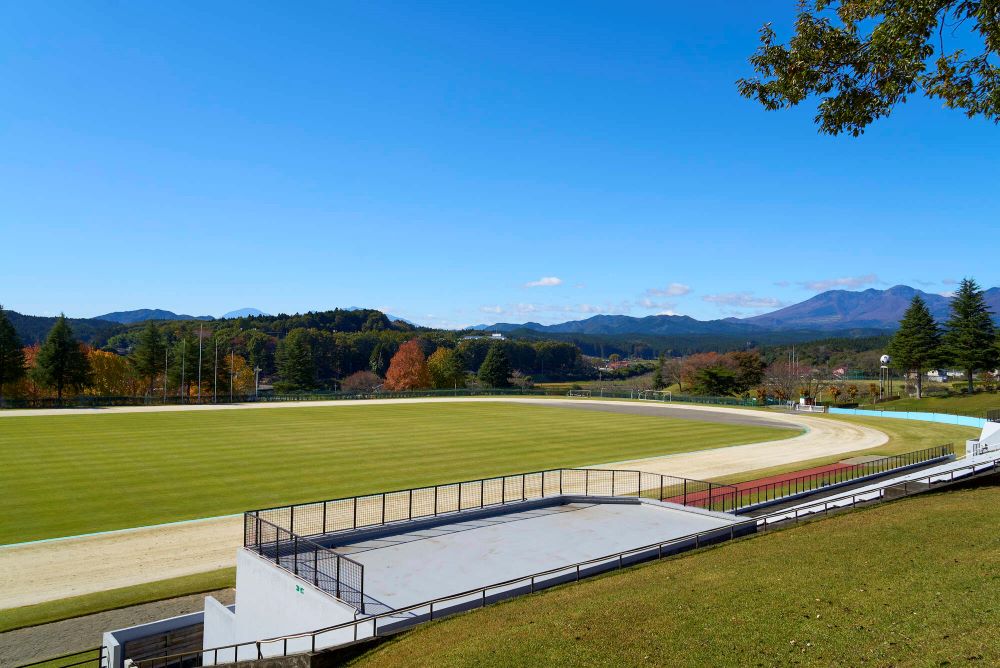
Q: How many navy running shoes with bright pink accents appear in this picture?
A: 0